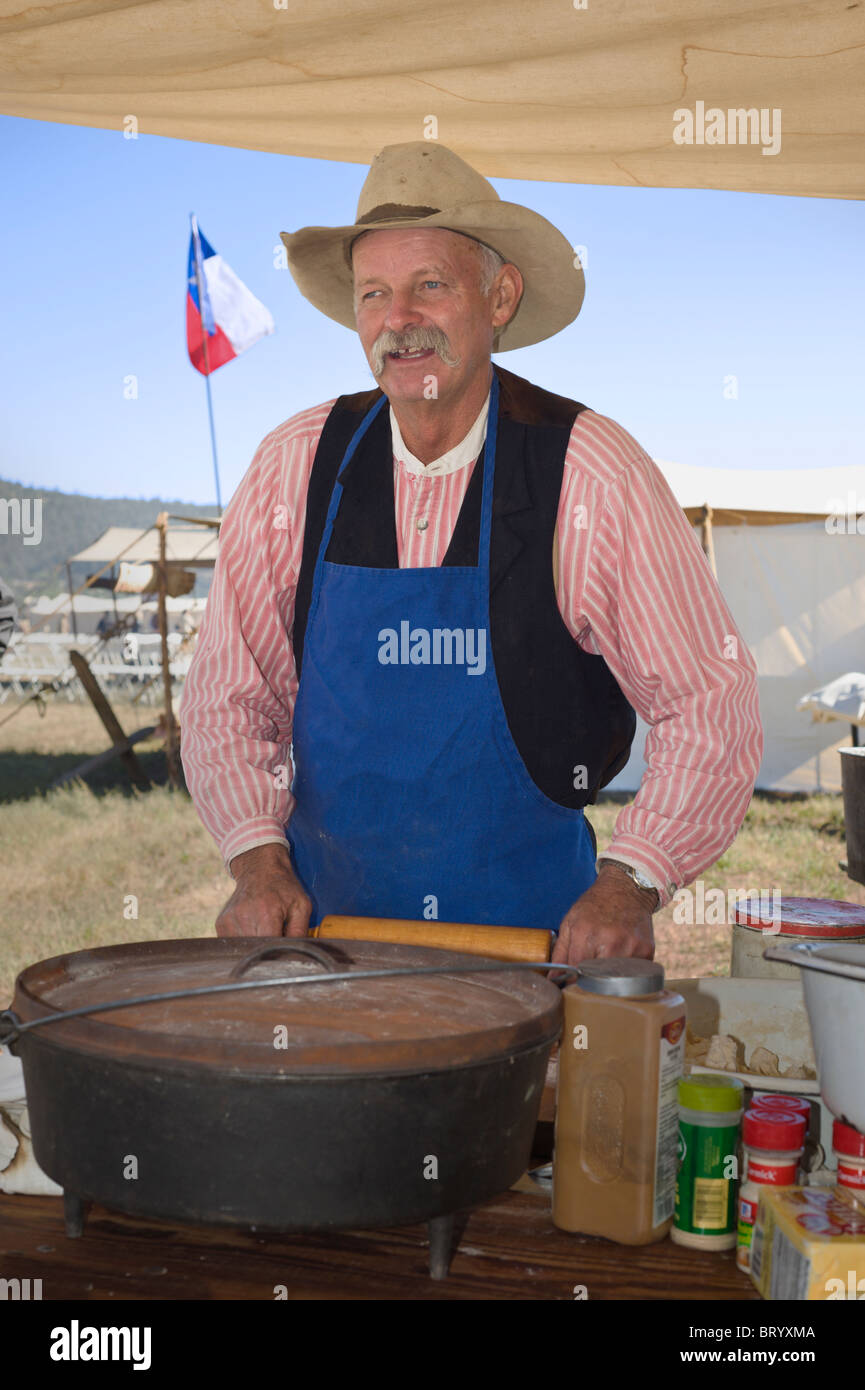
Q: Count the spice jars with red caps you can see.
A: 3